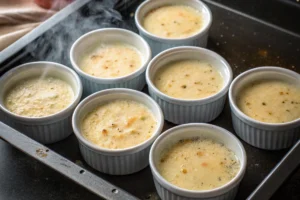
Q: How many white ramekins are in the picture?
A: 7